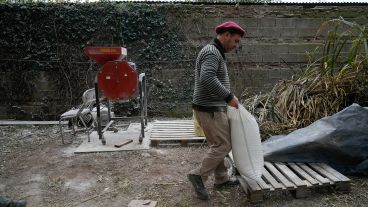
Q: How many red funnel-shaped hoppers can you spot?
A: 1